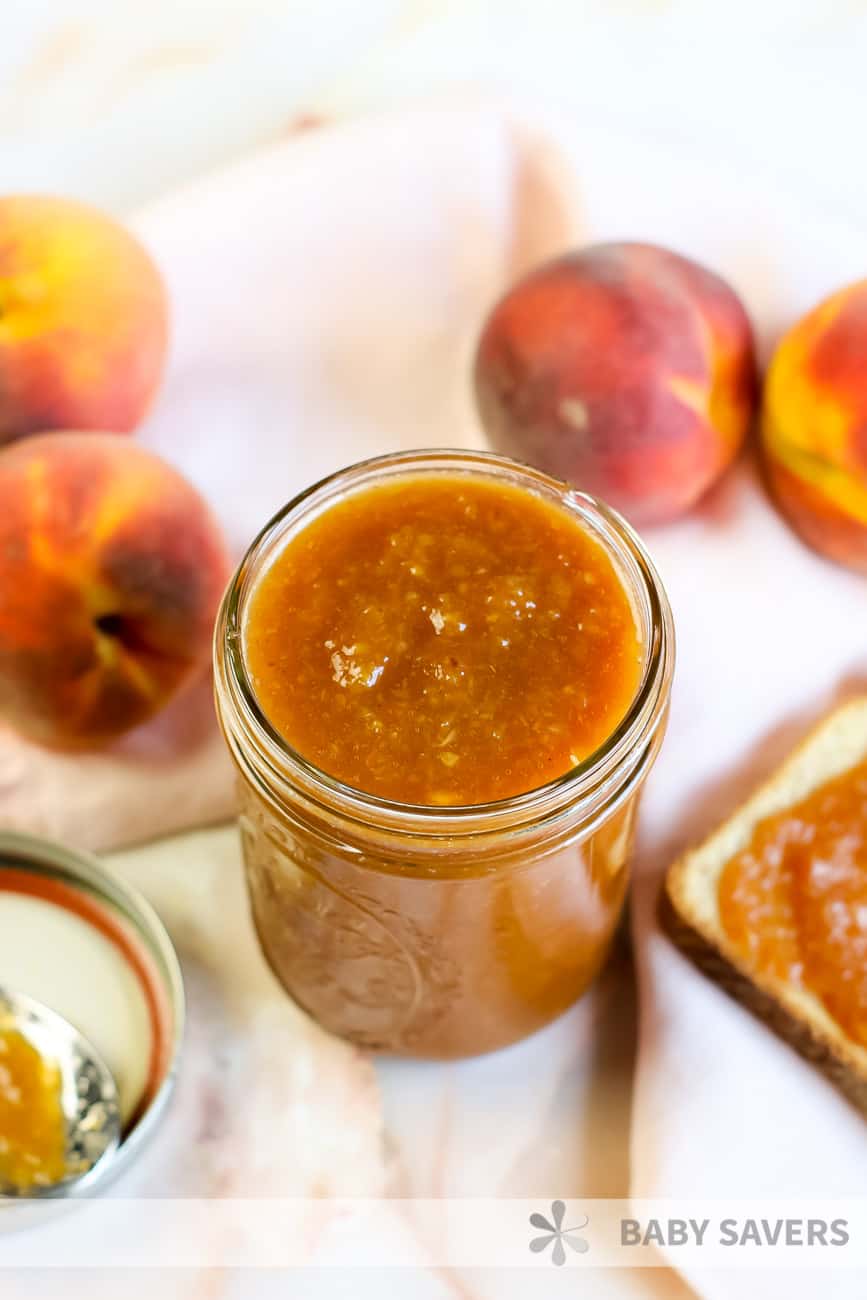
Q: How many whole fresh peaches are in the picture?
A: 4